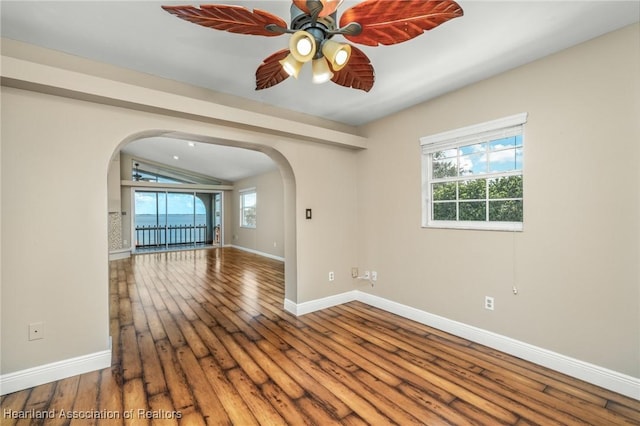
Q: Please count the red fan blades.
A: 5